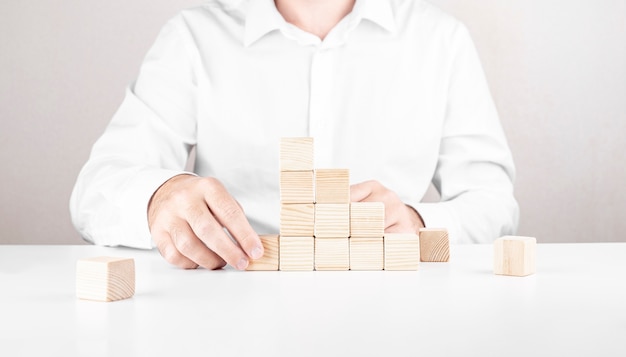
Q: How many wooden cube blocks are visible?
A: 14